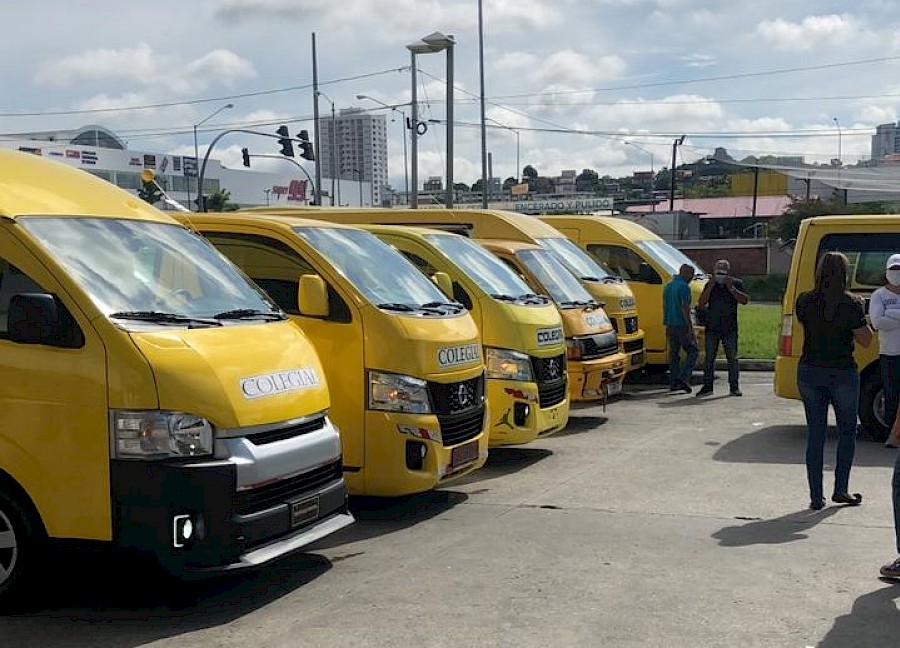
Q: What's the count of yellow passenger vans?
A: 7